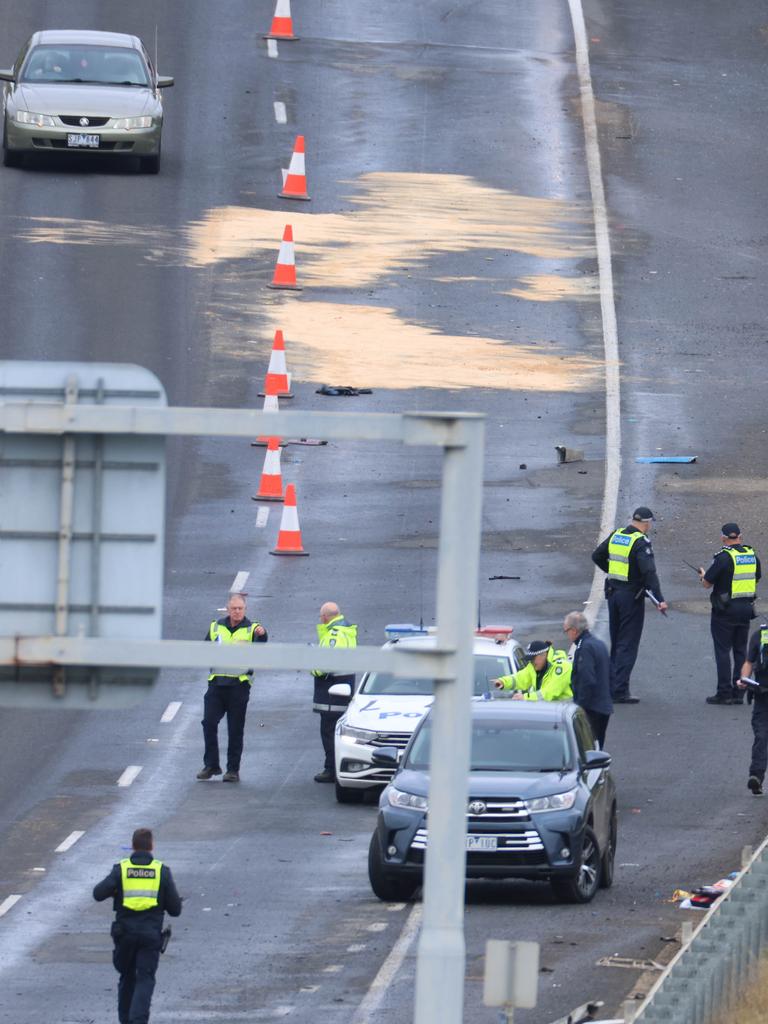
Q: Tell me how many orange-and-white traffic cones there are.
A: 7